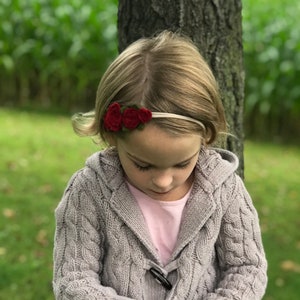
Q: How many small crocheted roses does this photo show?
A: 3